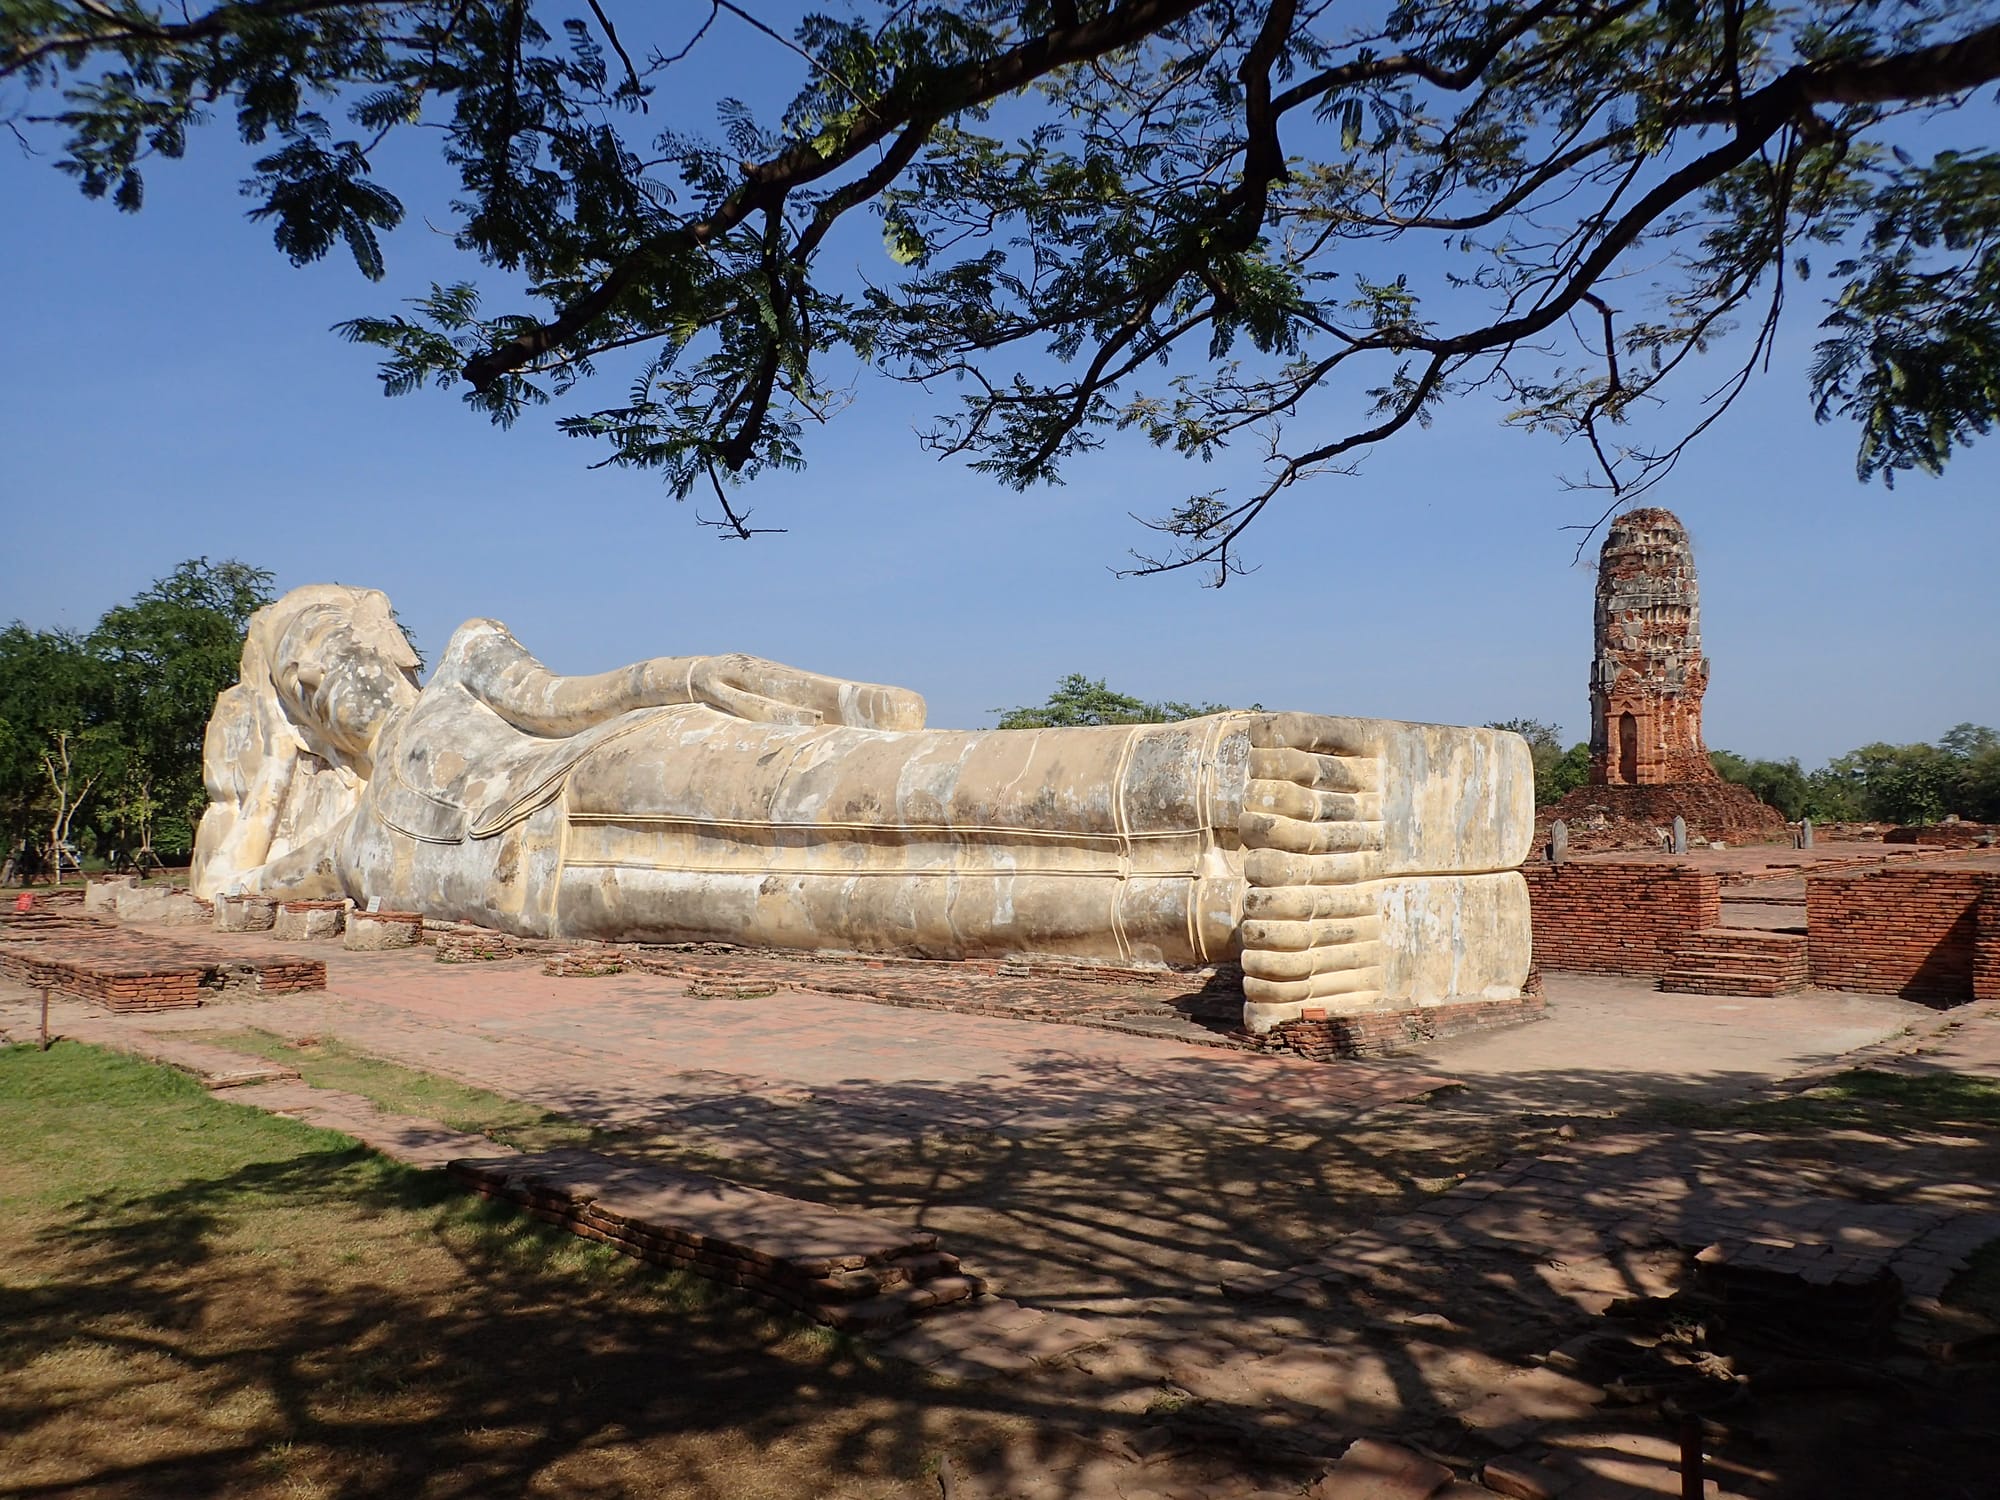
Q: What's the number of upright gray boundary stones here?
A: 3